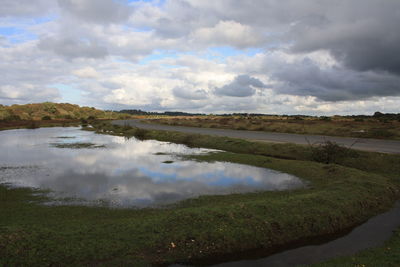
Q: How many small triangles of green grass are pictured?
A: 1